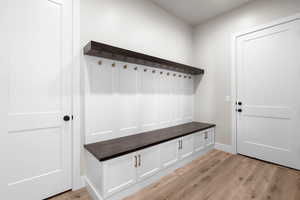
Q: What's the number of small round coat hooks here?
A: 12